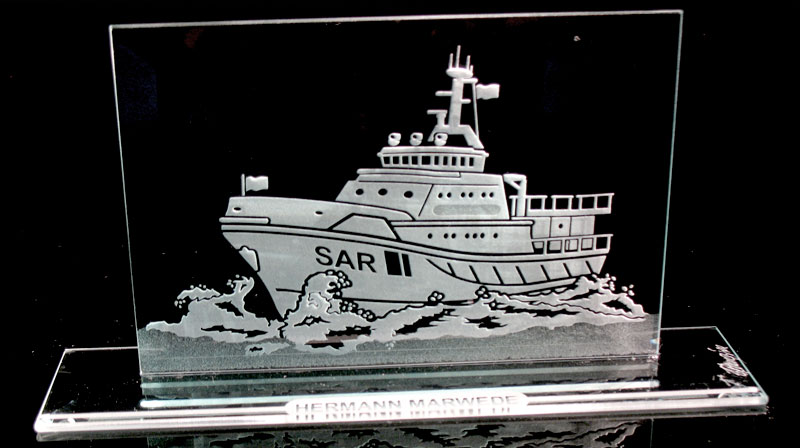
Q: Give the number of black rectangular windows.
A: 10